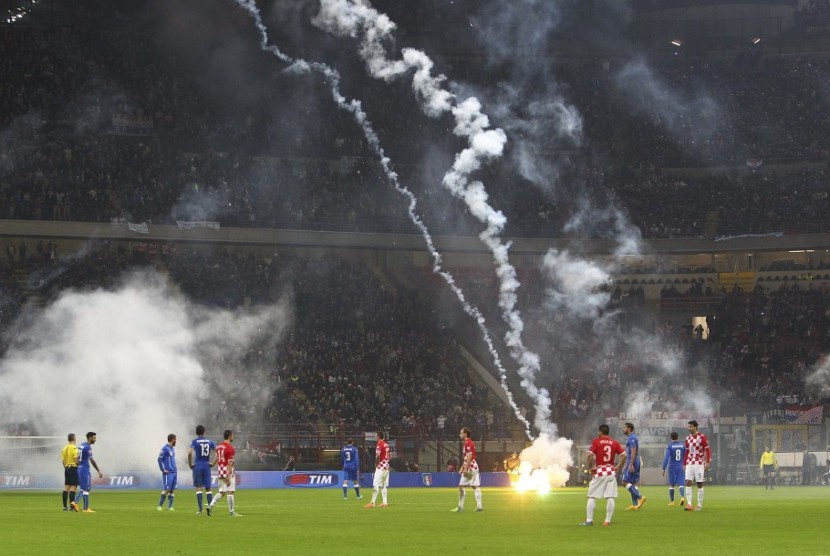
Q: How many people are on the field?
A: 13